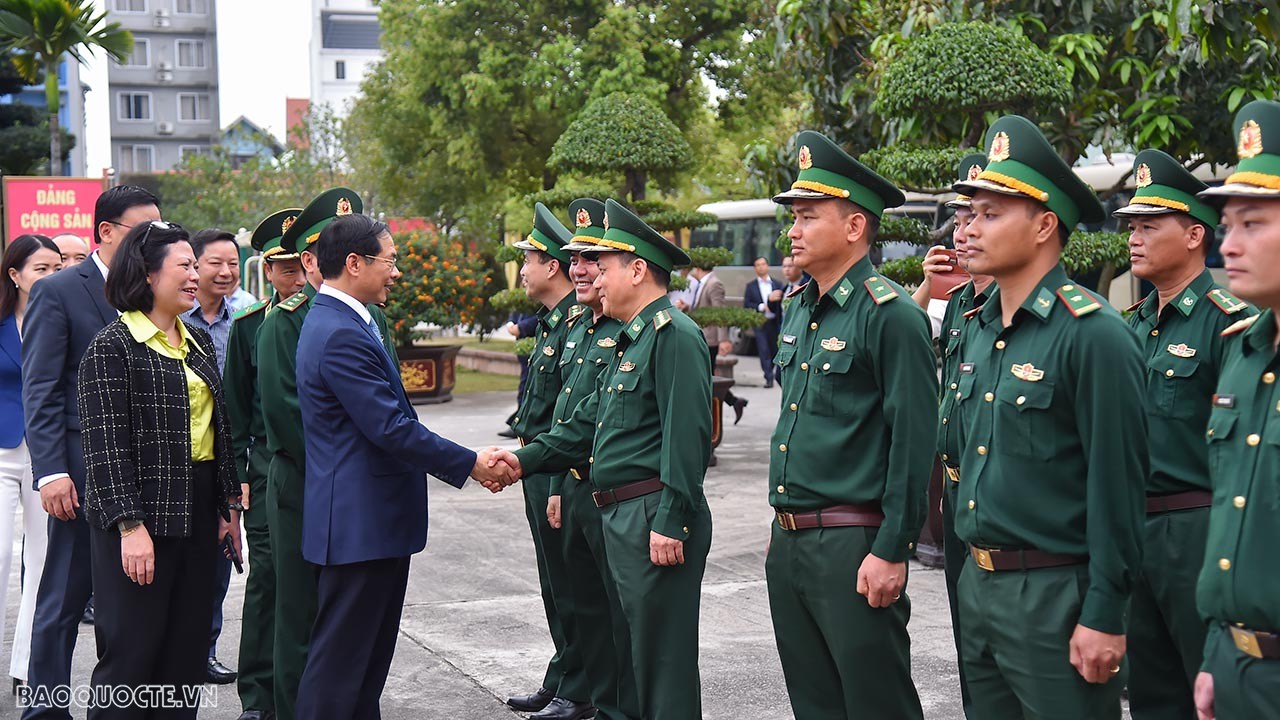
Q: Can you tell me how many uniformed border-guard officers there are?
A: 10